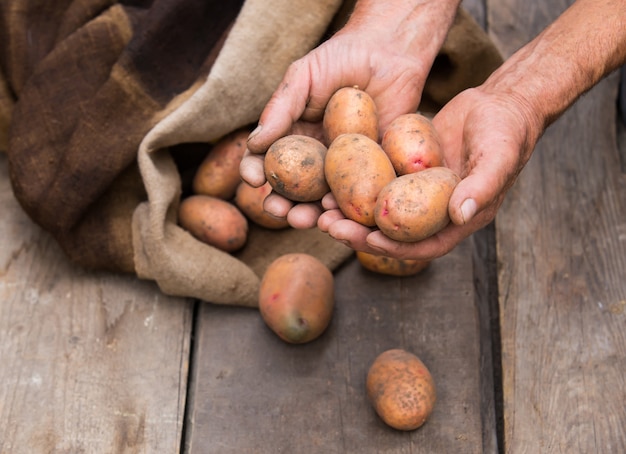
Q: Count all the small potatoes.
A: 11